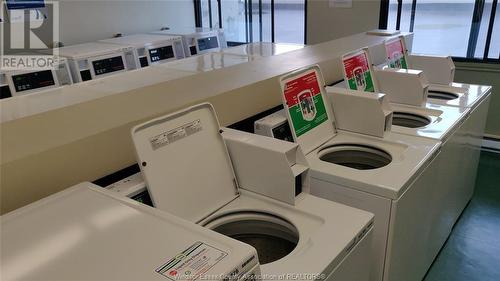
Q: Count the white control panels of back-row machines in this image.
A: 4